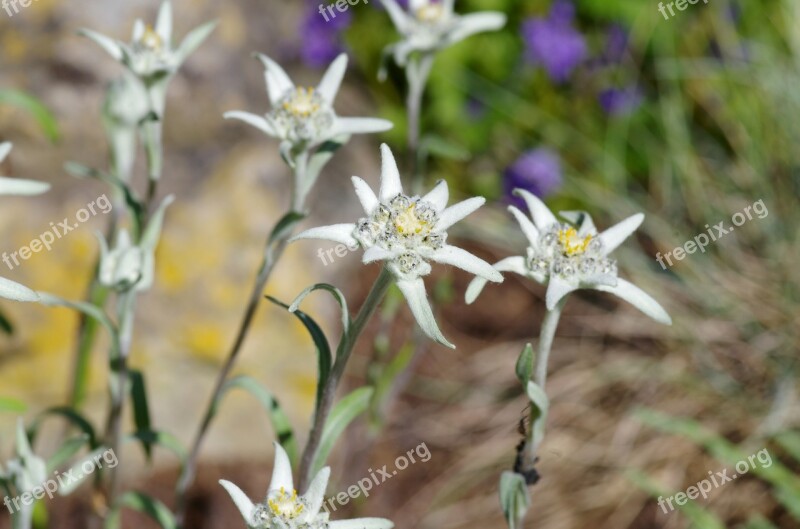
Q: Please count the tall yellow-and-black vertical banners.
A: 0